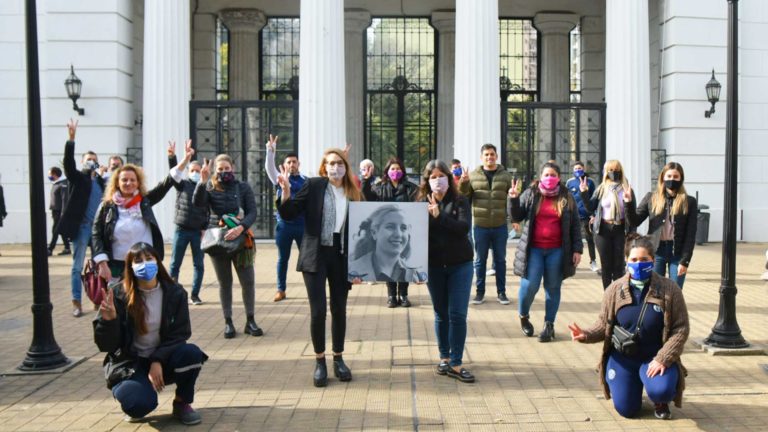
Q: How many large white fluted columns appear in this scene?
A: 4